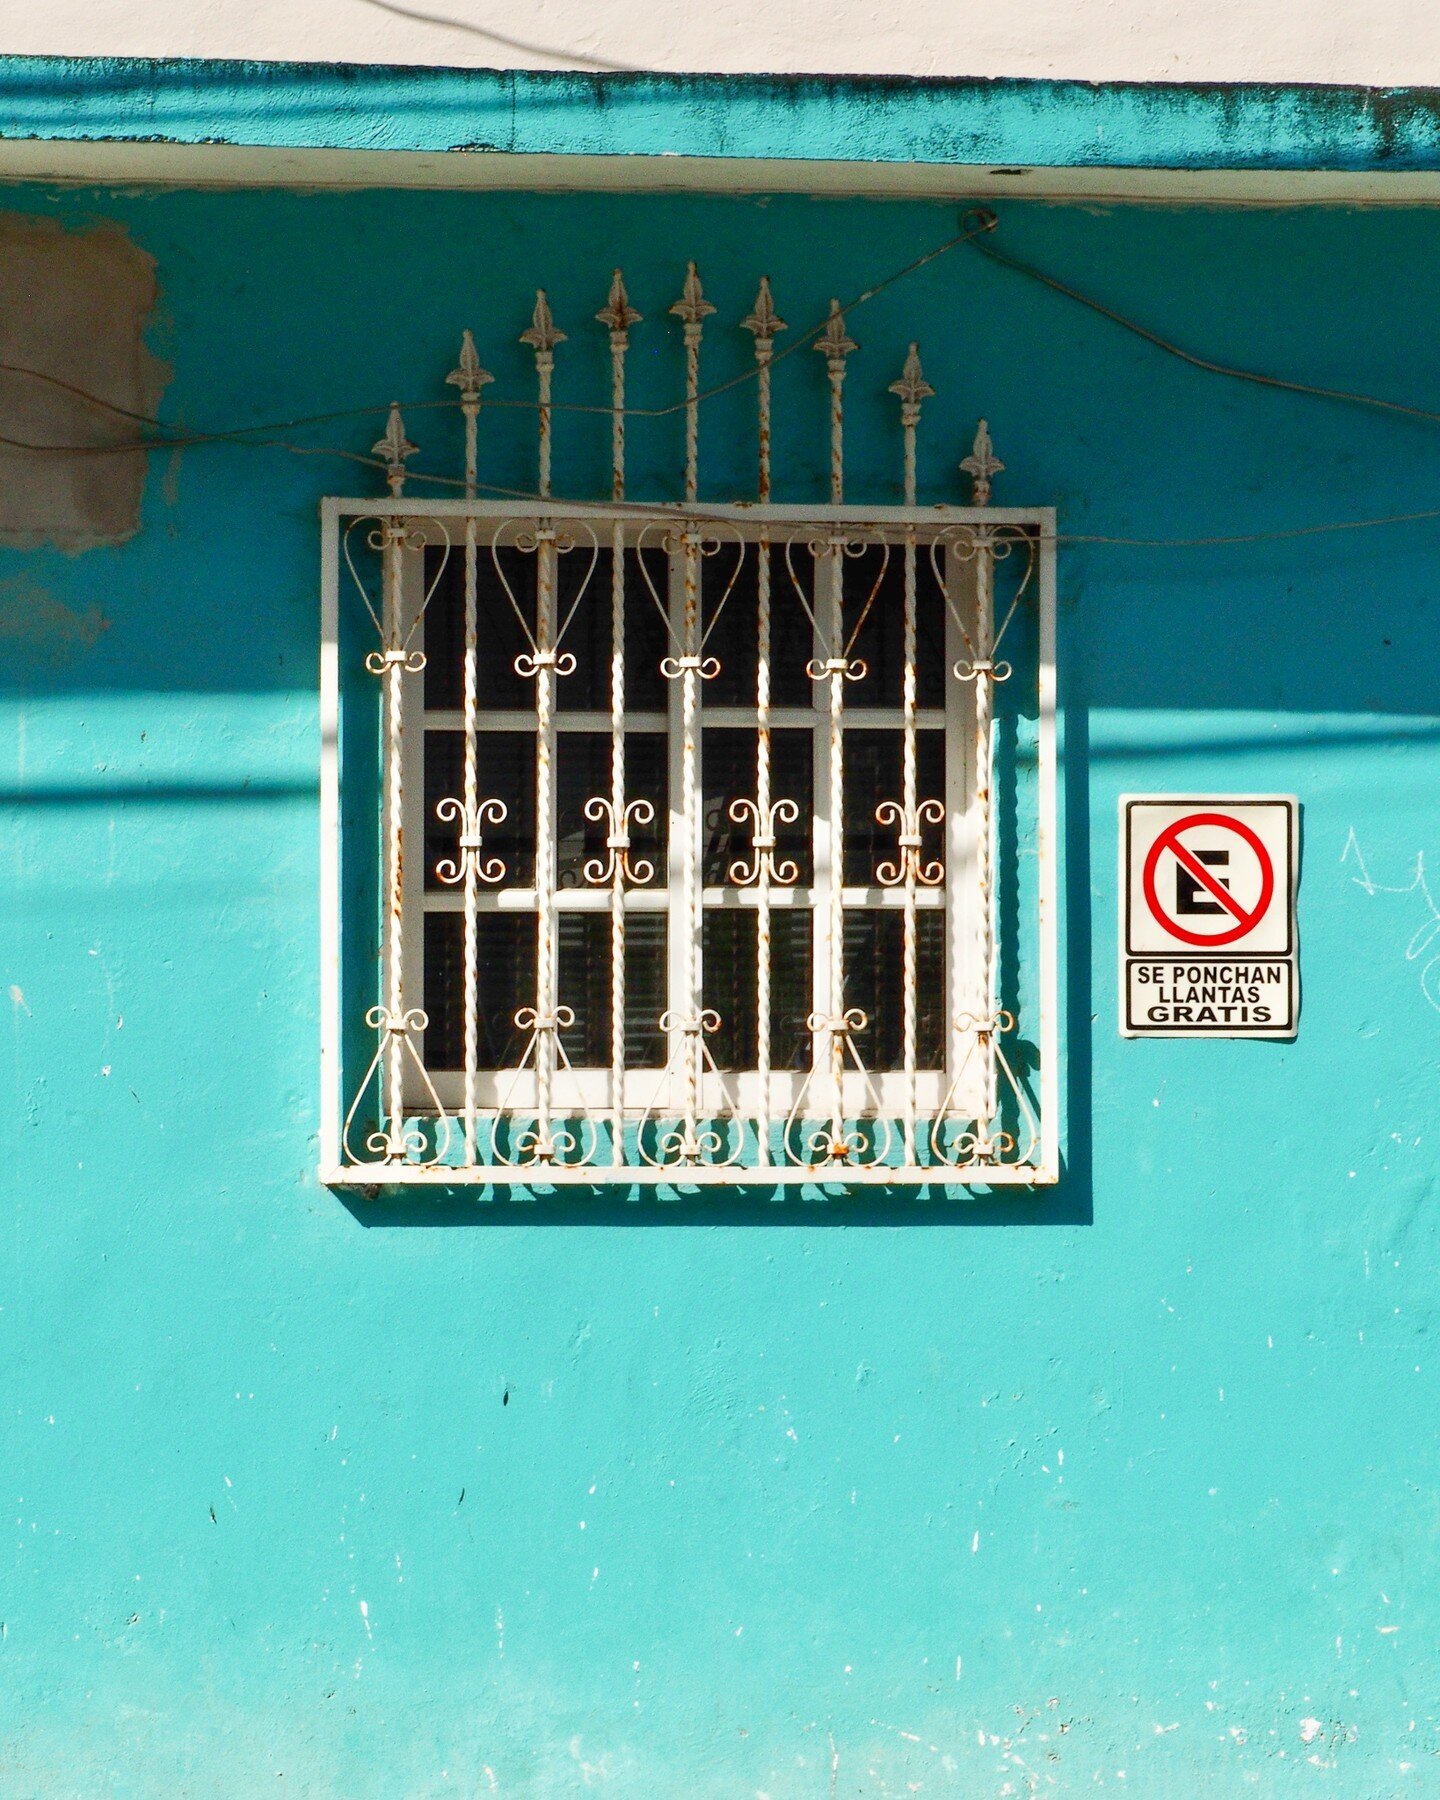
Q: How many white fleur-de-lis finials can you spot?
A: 9